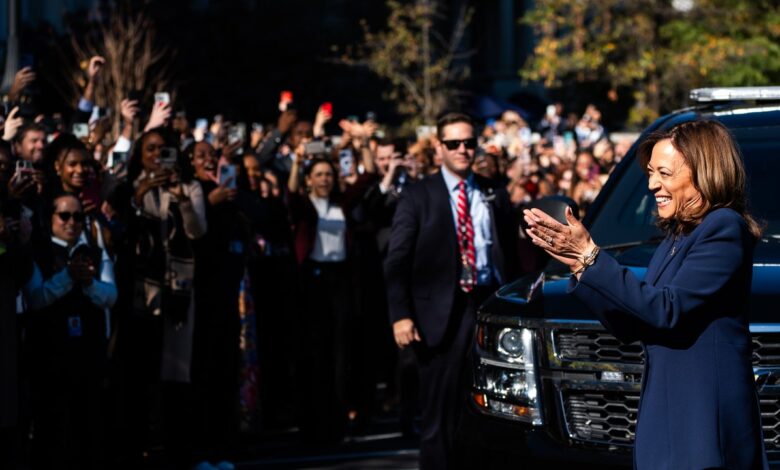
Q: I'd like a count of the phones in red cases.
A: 2